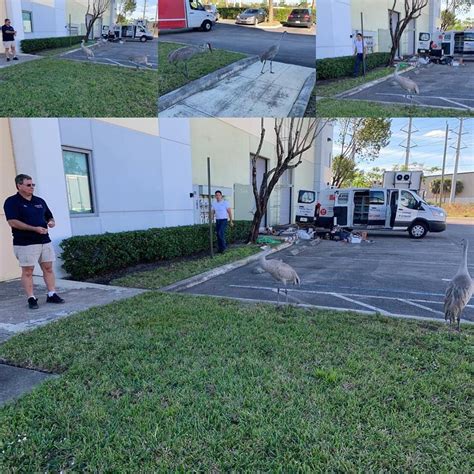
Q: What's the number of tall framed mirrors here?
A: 0